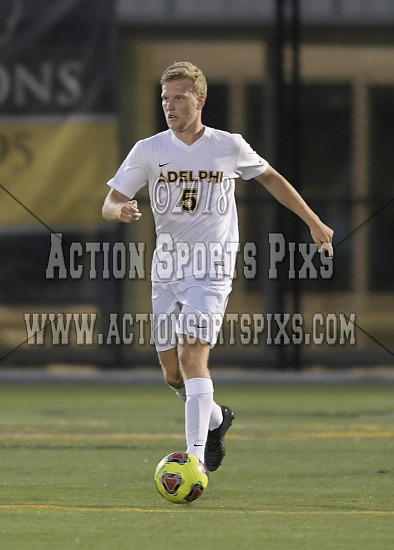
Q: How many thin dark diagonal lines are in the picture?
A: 4